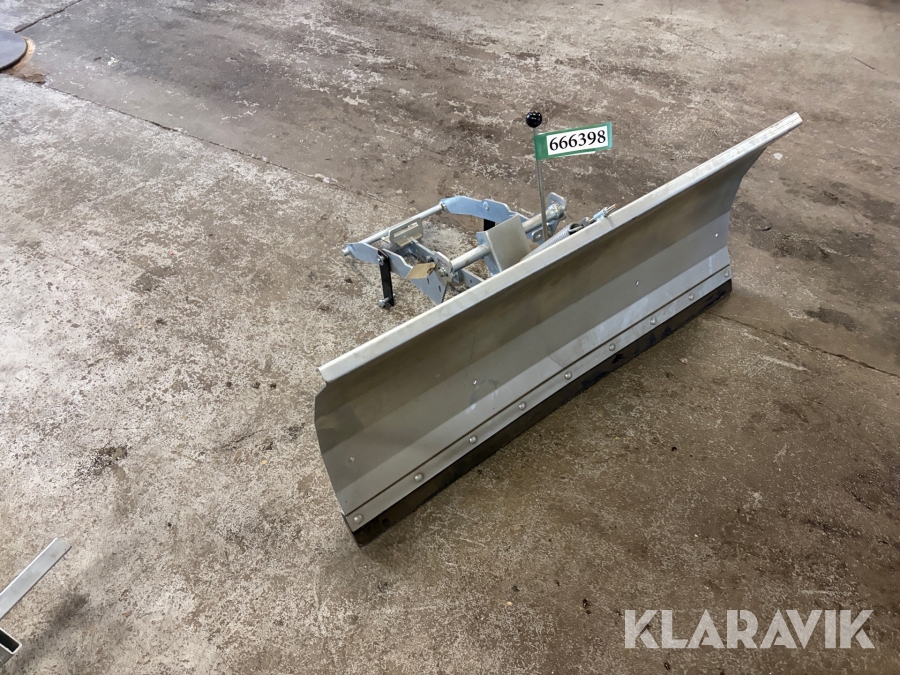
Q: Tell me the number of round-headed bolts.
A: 9